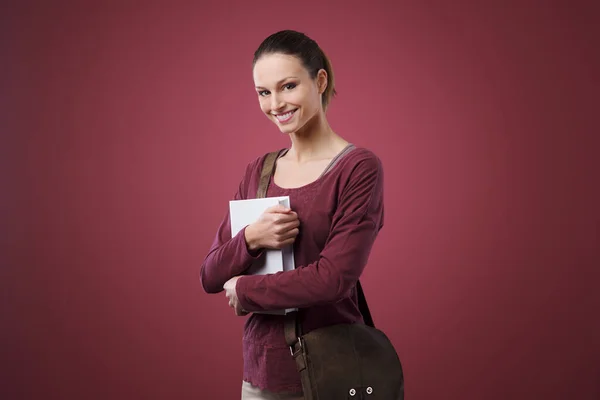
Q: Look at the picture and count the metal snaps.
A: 2